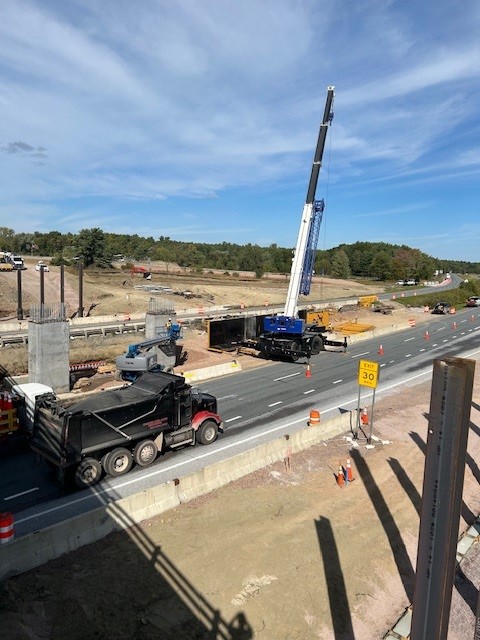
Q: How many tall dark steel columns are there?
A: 5